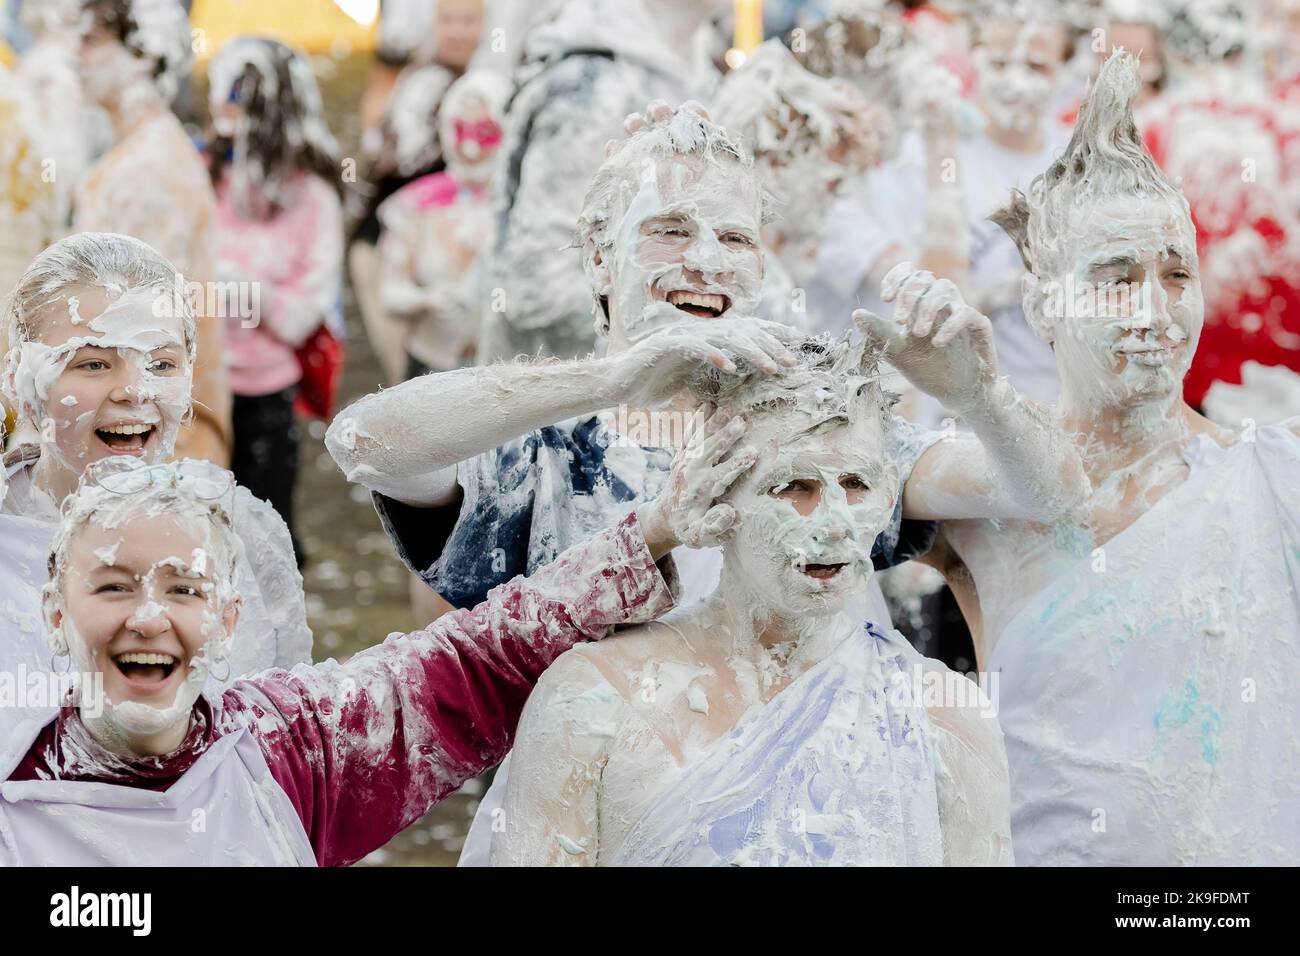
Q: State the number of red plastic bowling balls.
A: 0